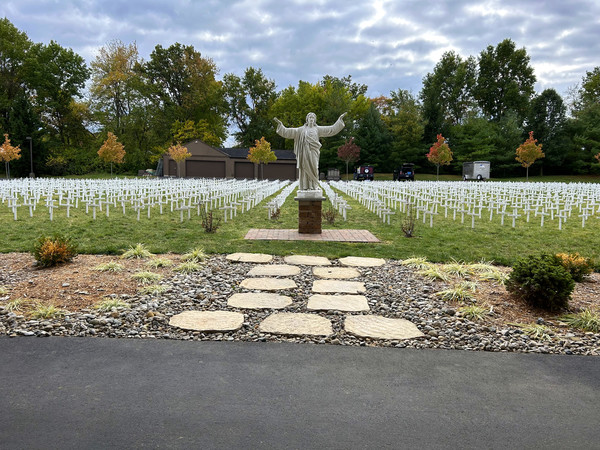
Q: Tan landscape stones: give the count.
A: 12